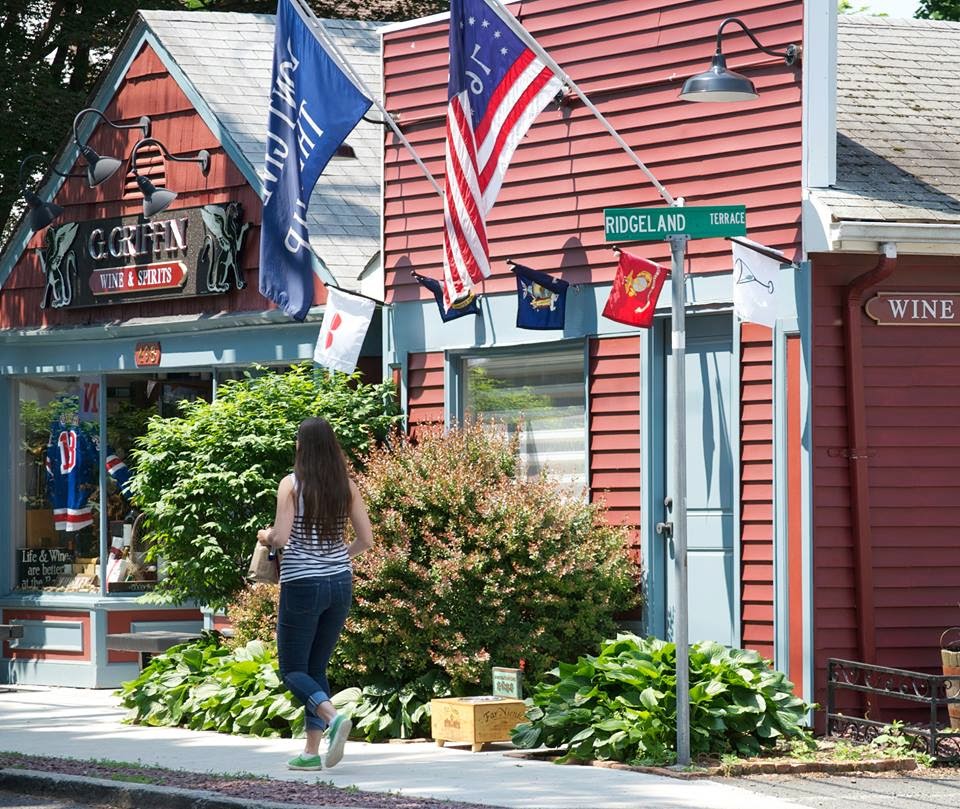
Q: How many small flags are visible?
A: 5